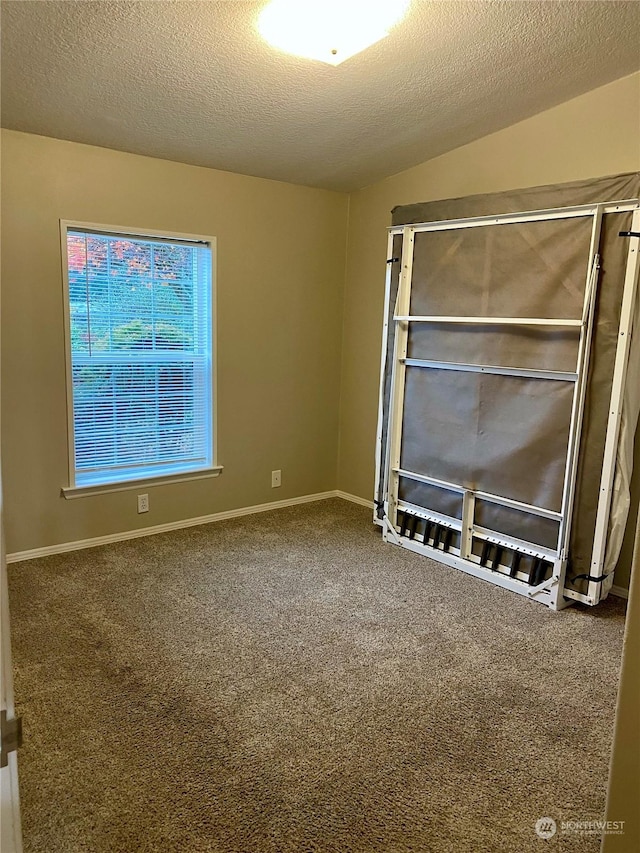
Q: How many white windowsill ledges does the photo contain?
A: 1